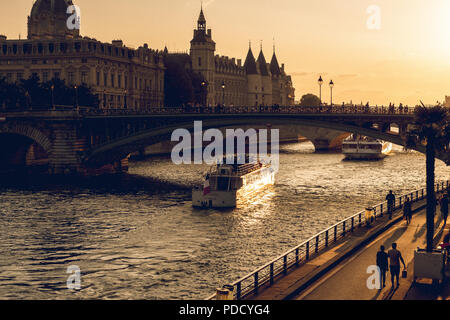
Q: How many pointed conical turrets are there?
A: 3